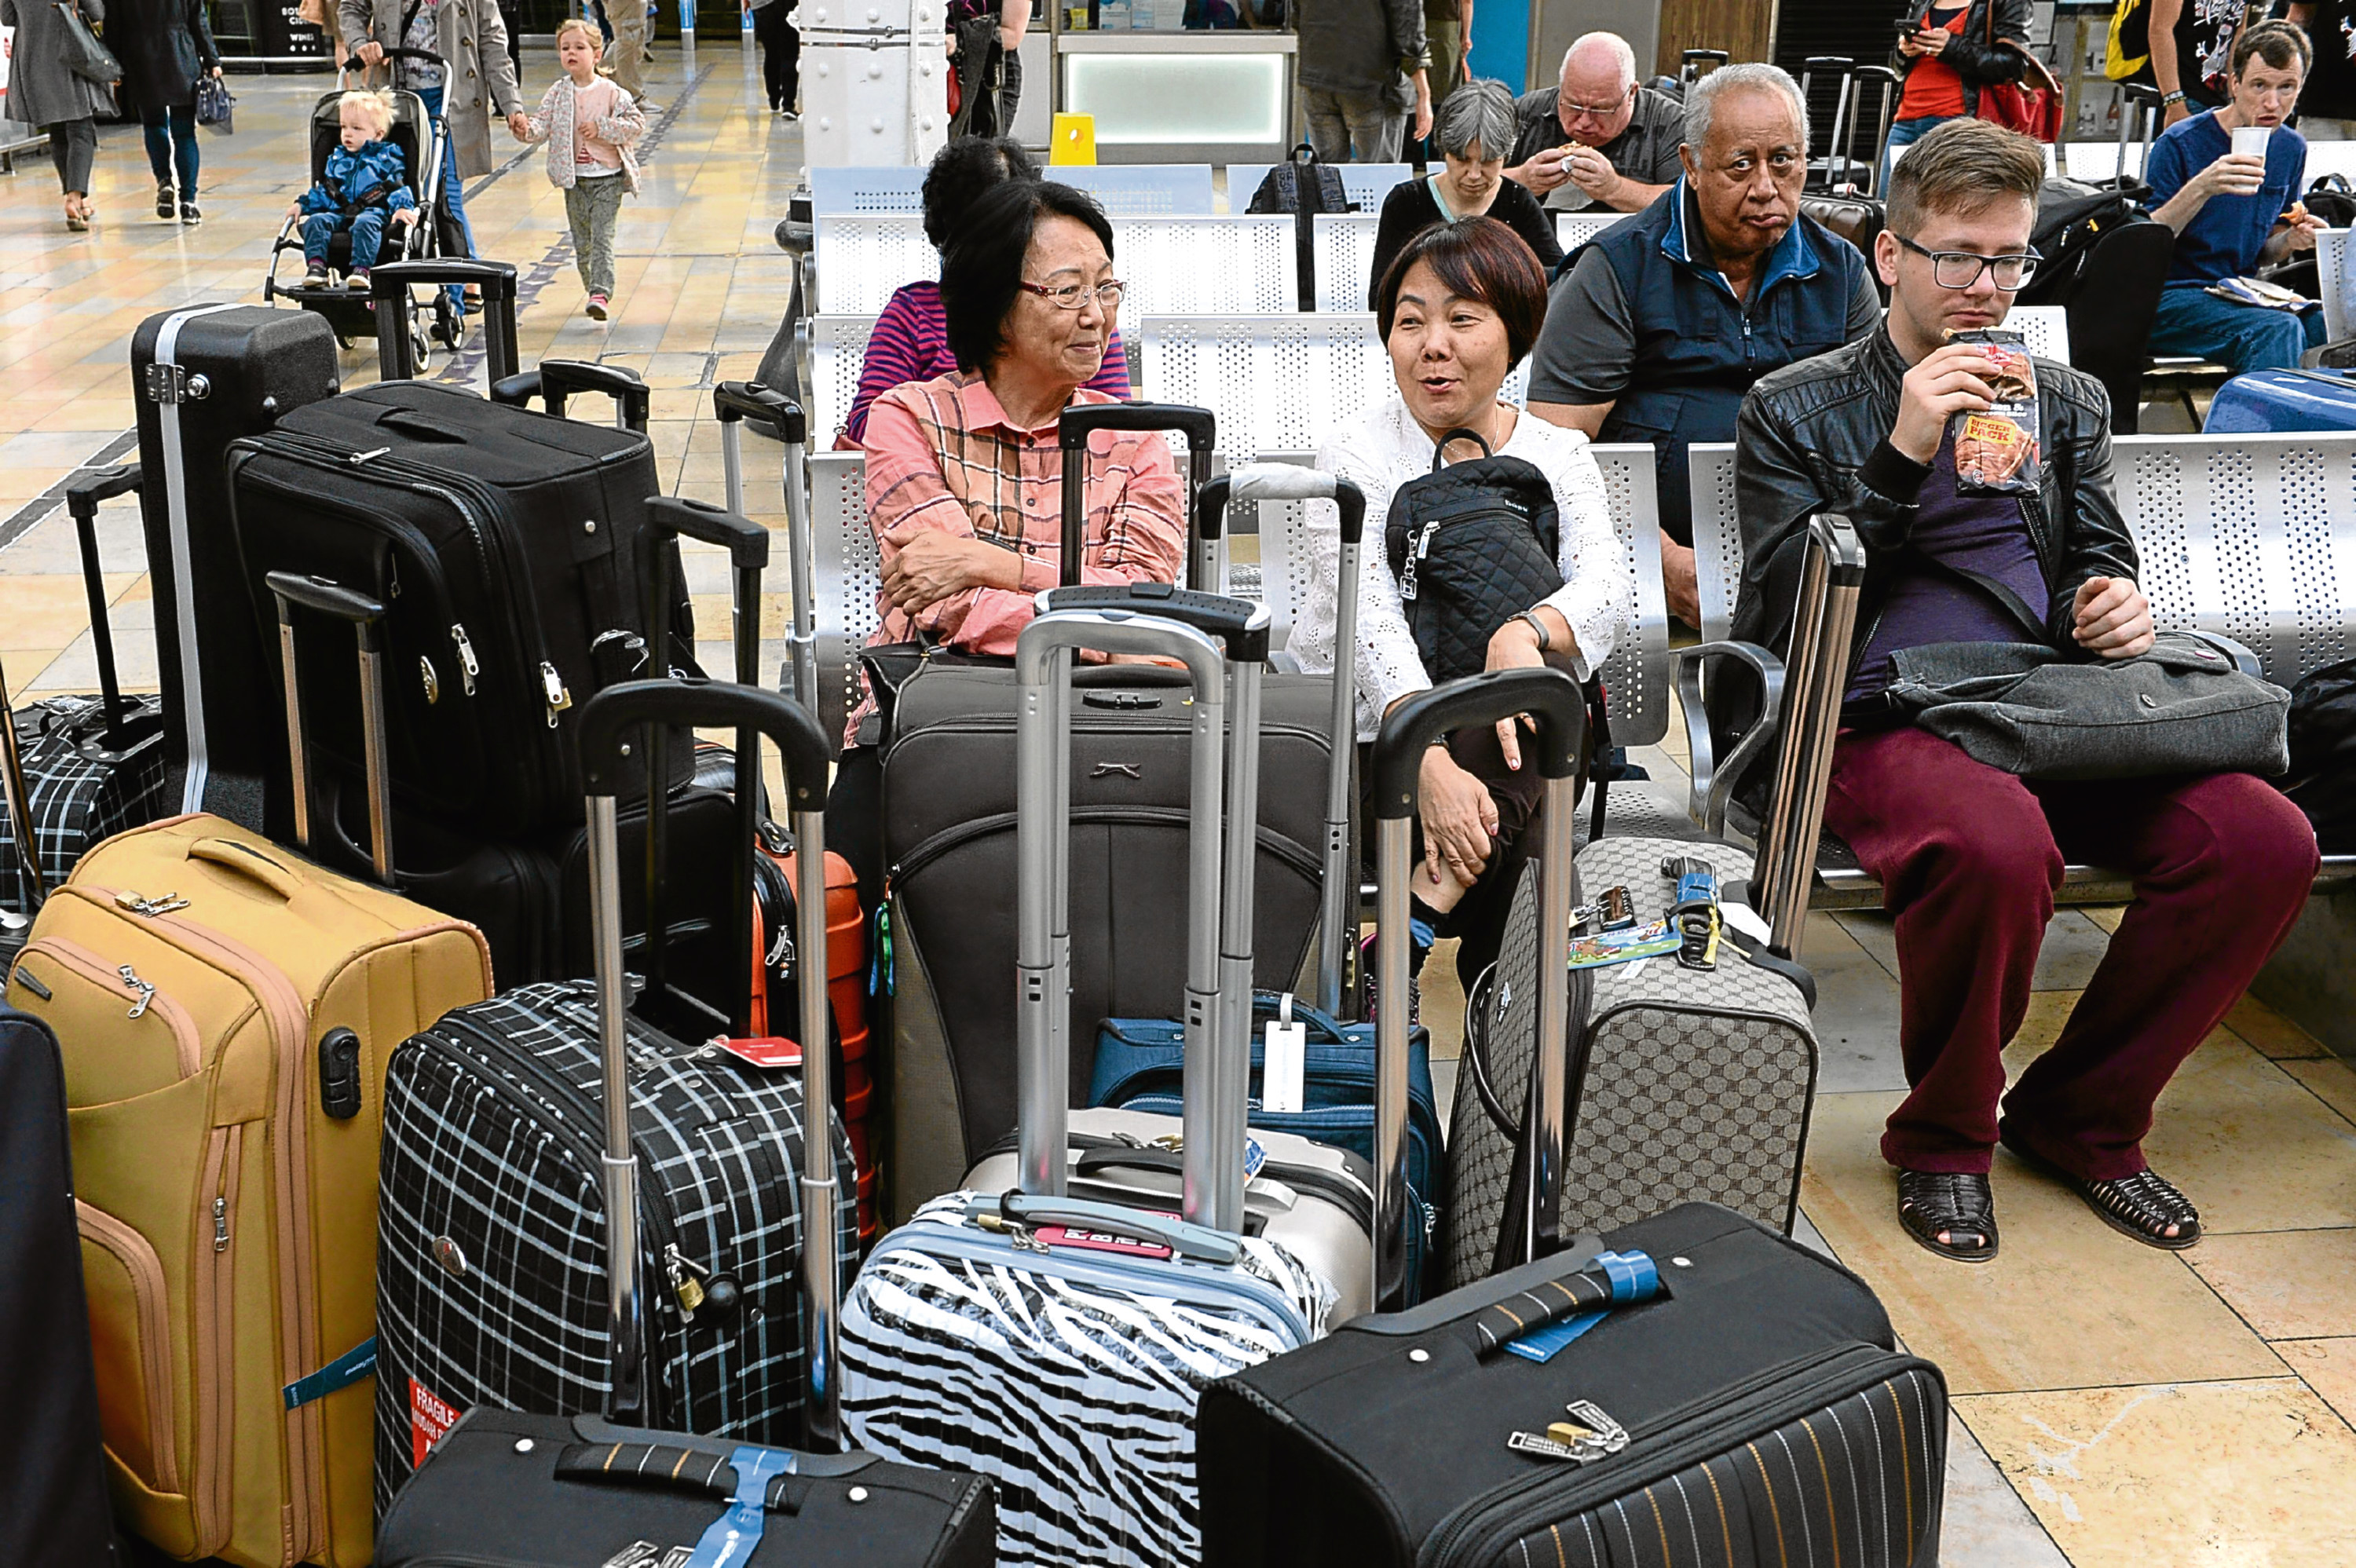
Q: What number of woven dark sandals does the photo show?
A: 2